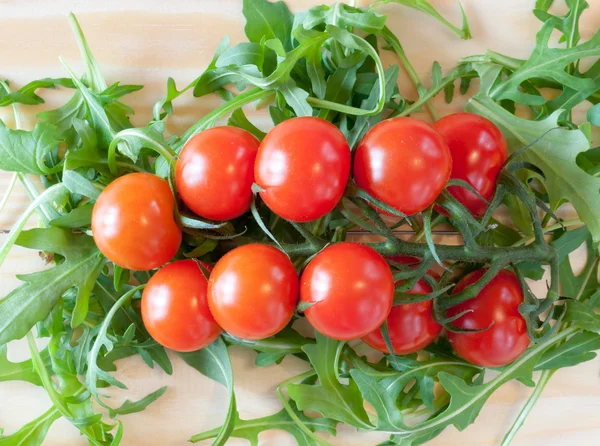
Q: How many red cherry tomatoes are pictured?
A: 10